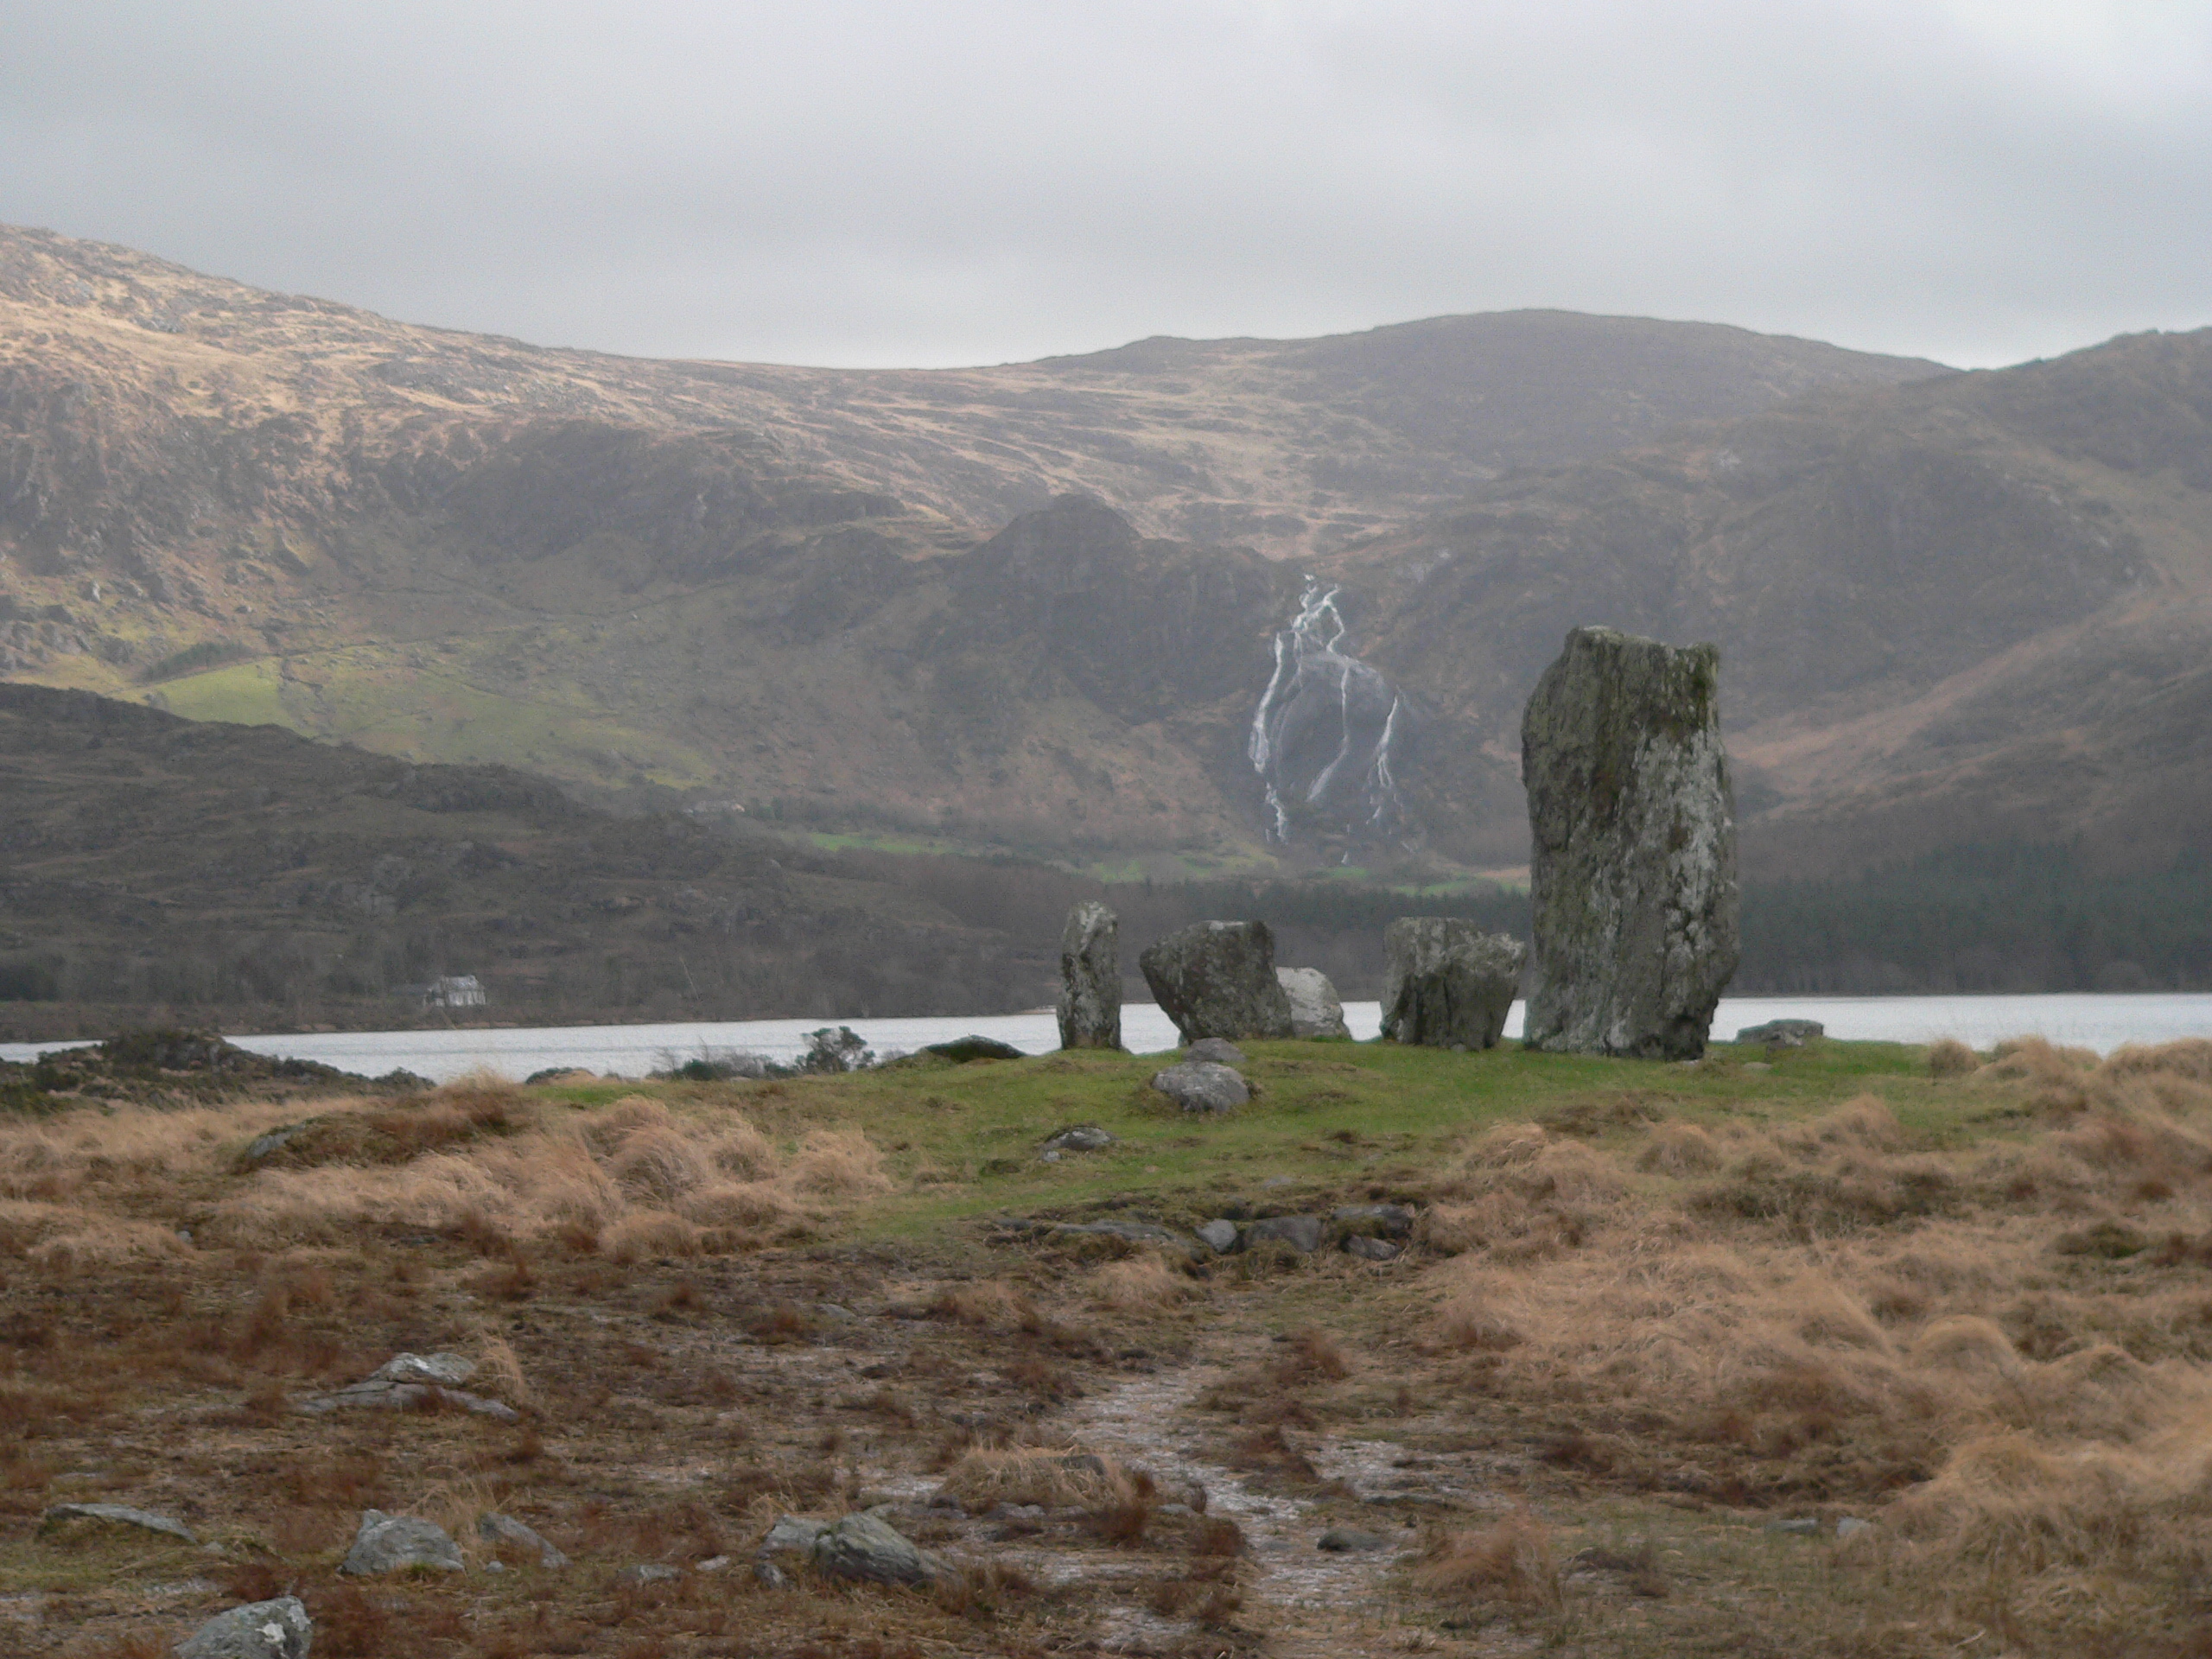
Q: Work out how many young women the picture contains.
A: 0